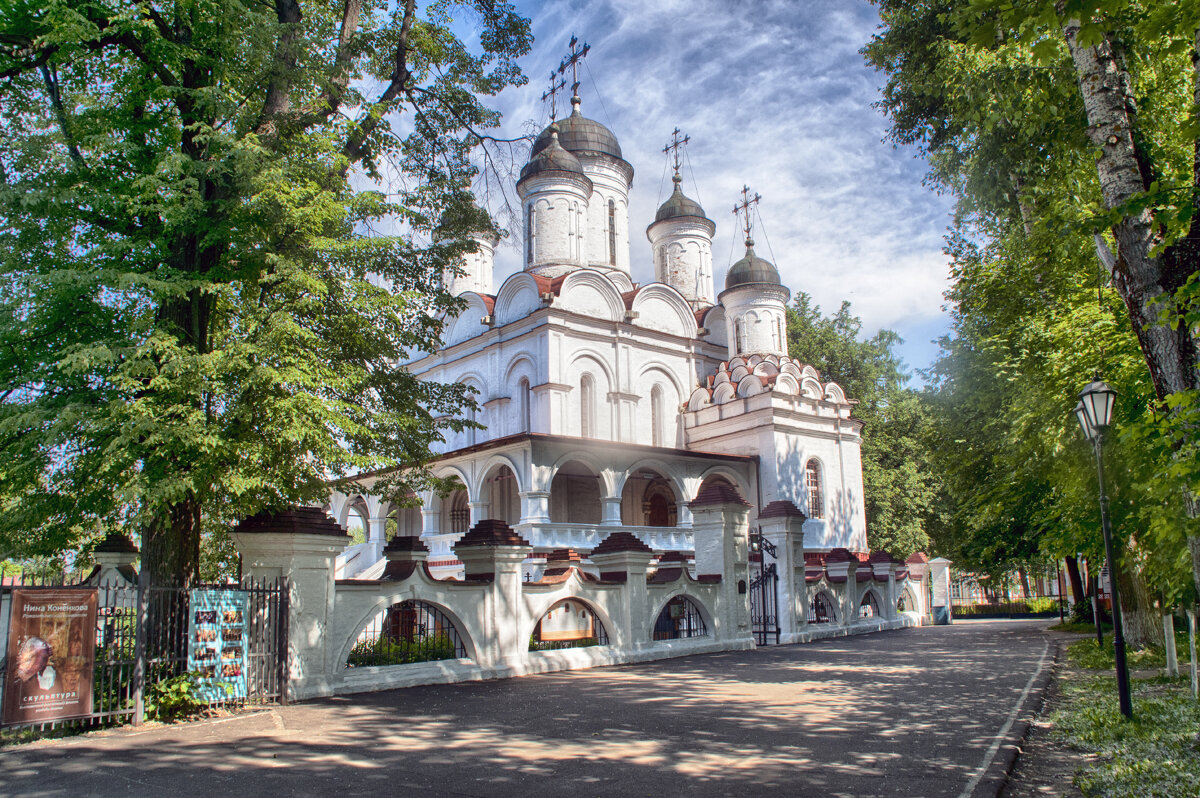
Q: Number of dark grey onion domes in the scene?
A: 5